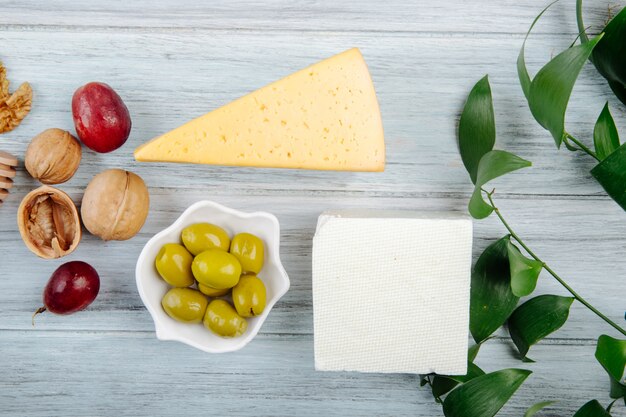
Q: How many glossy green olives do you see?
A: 8